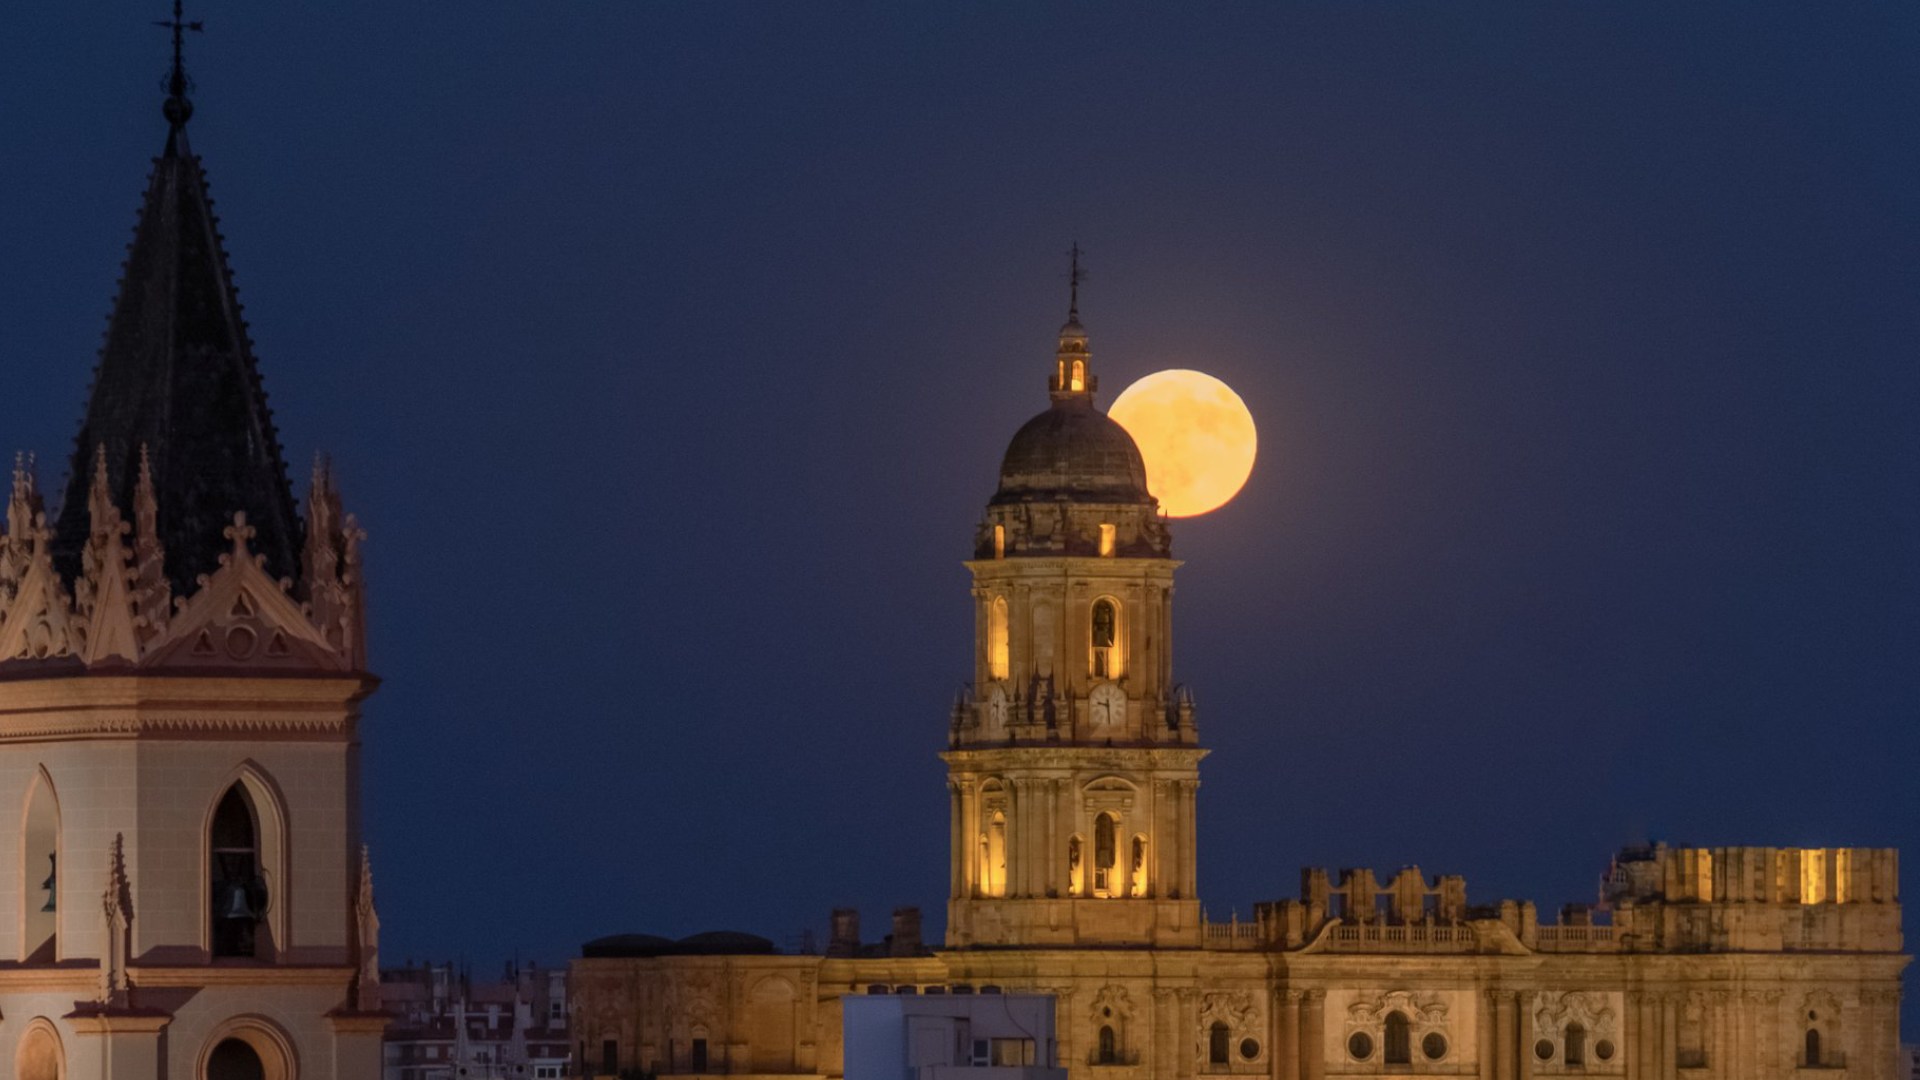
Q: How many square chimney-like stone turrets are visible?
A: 2